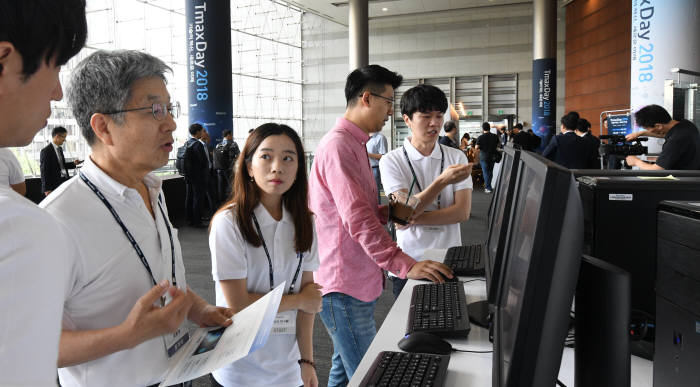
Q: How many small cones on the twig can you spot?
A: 0